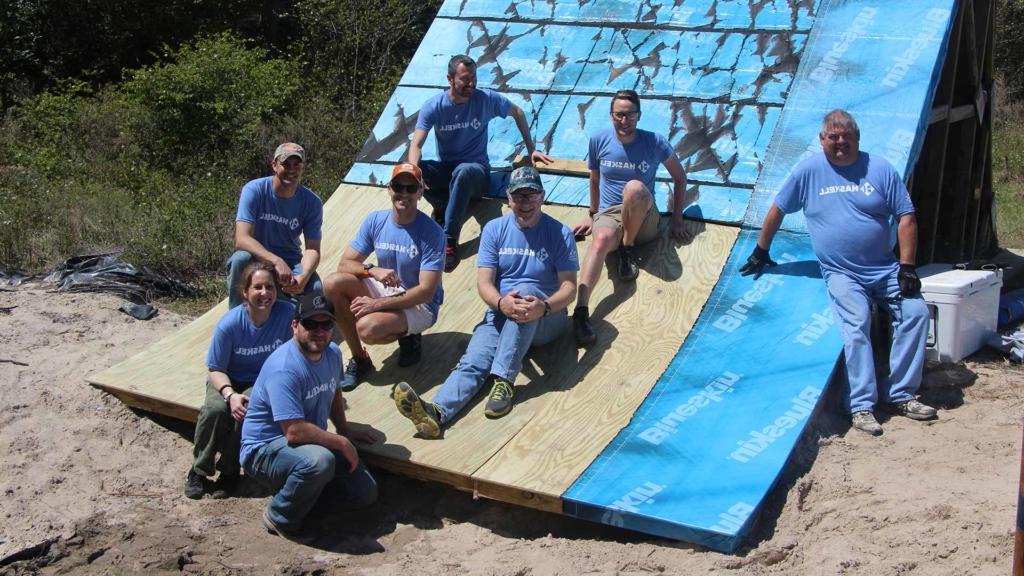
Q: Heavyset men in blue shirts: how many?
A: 1